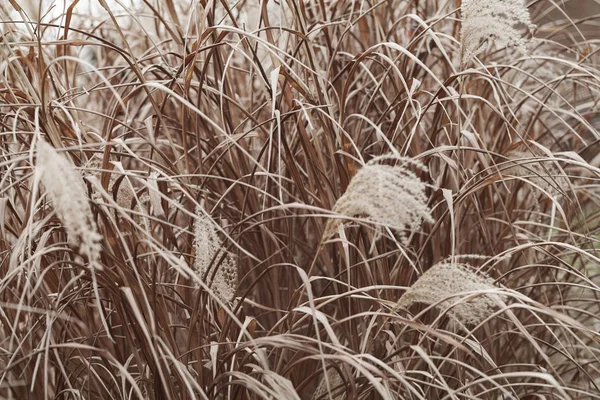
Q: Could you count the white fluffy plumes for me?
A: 5